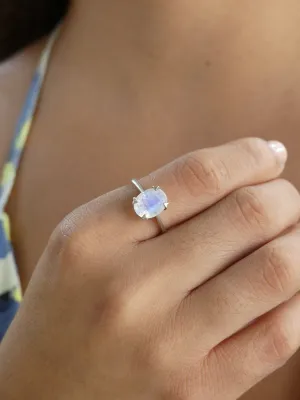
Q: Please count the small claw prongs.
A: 4